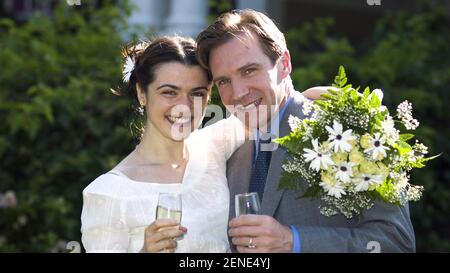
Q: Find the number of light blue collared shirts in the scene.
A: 1